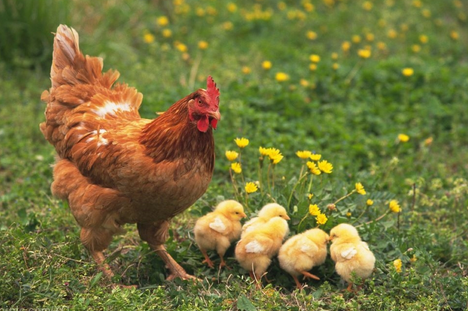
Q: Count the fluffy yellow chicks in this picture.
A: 5